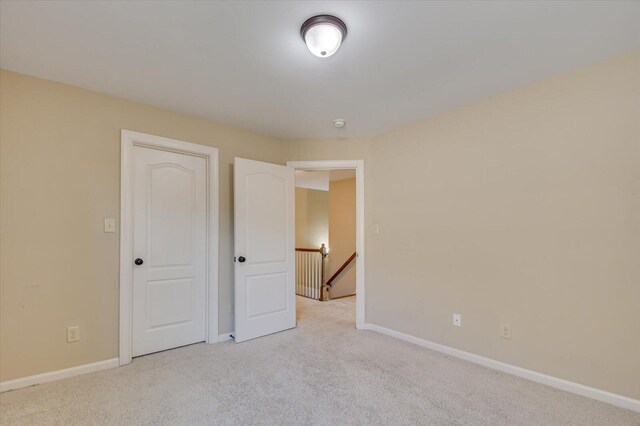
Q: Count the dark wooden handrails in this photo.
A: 2